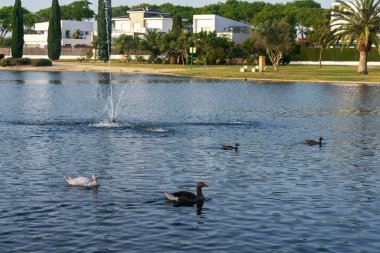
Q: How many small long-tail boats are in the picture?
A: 0